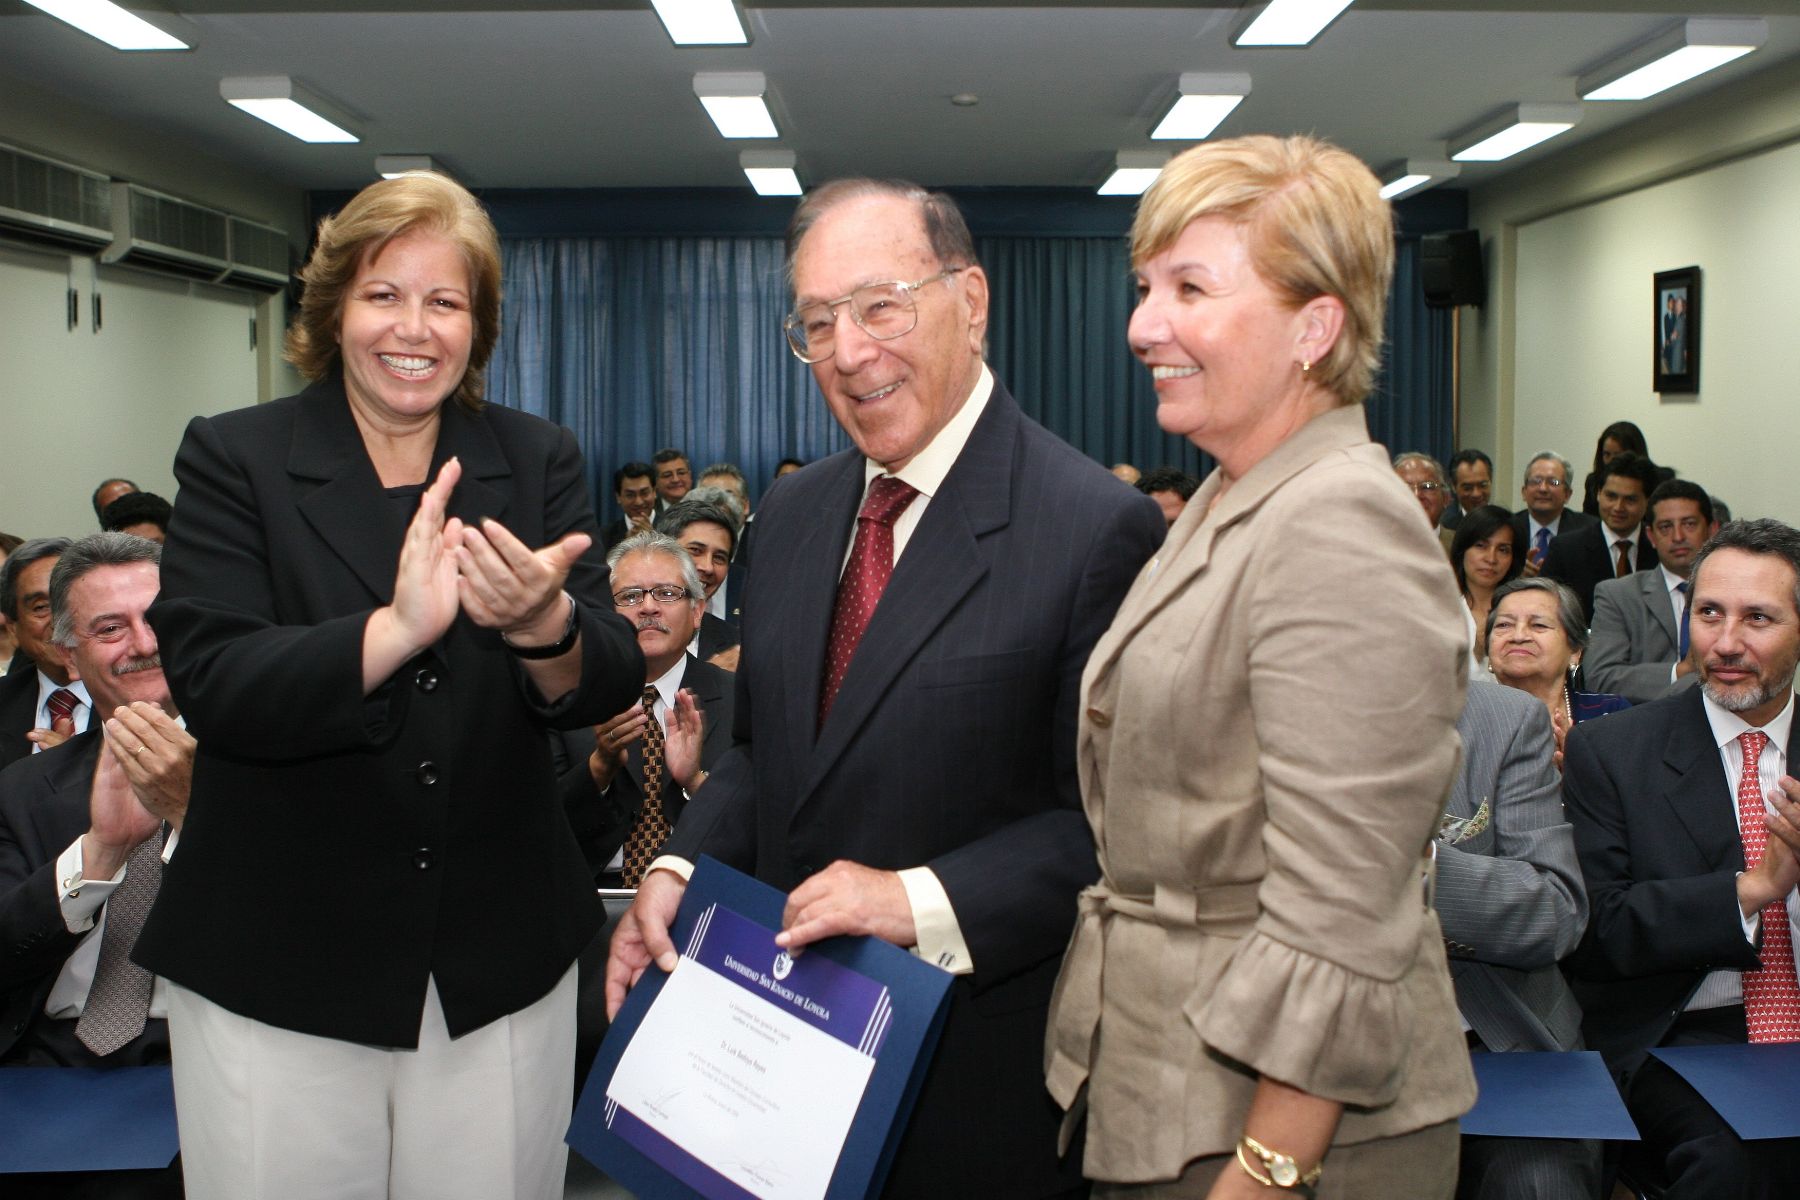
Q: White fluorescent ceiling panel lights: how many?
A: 12